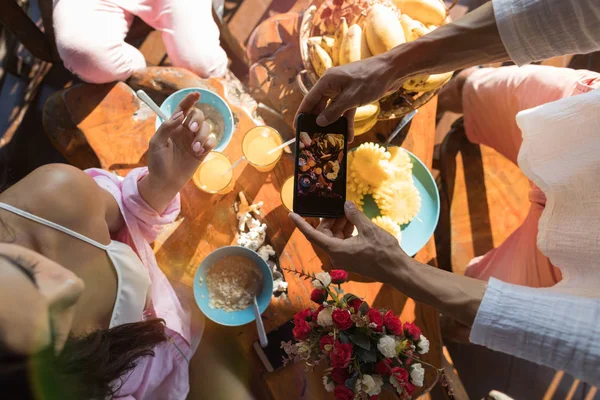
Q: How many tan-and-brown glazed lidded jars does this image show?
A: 0